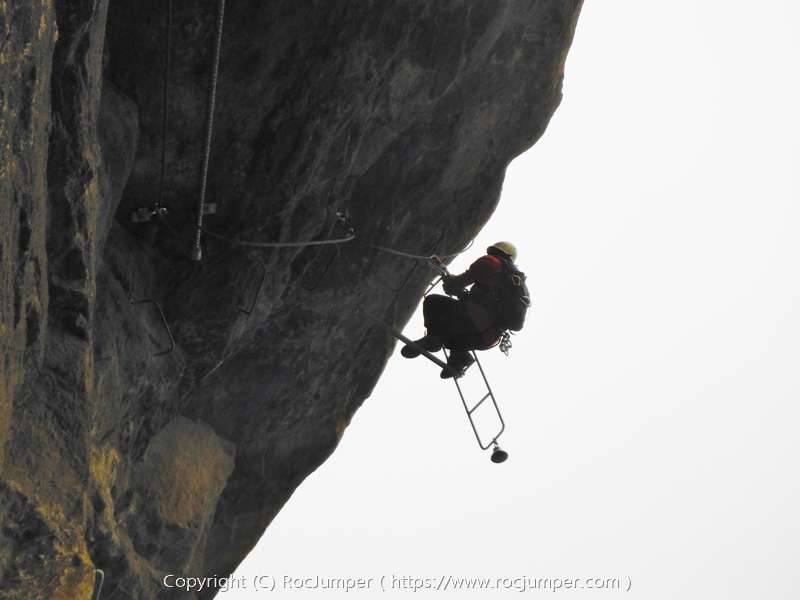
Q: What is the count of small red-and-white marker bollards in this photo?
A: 0